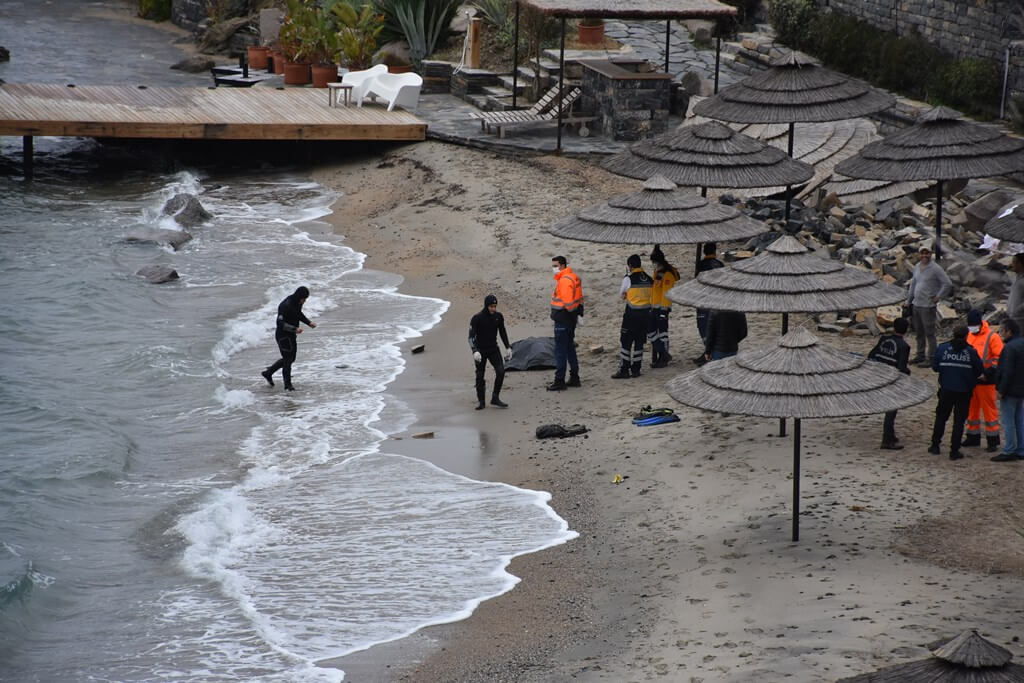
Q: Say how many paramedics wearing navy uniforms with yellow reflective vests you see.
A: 2